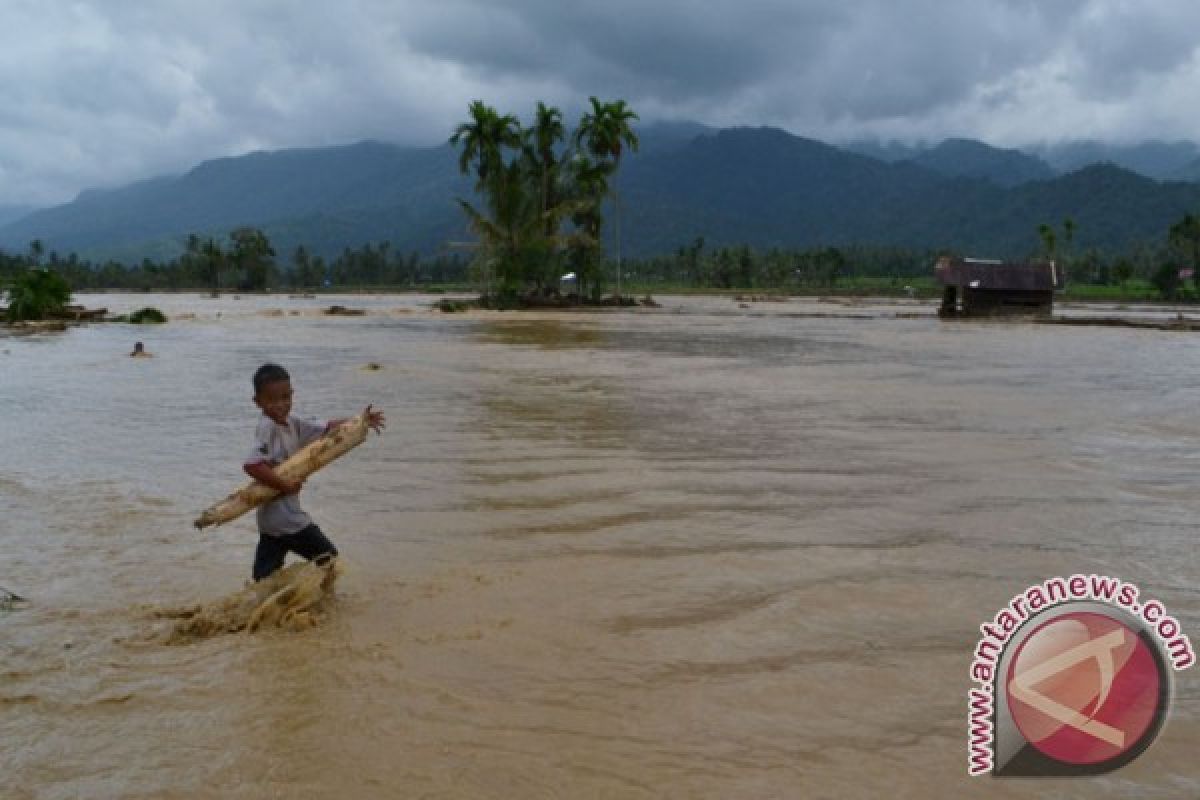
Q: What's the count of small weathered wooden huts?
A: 1